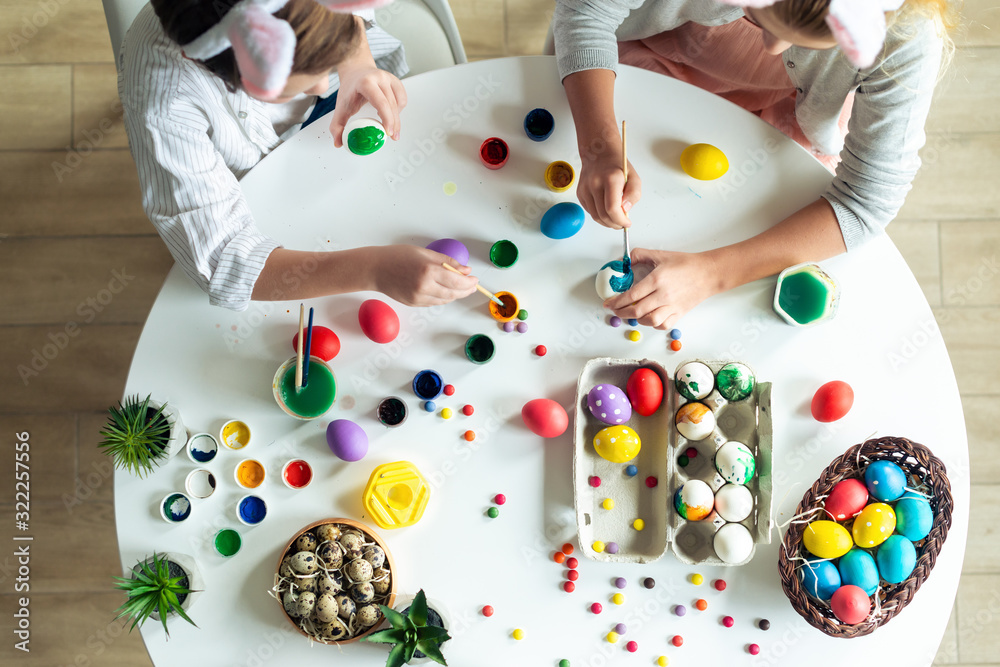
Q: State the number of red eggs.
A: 7